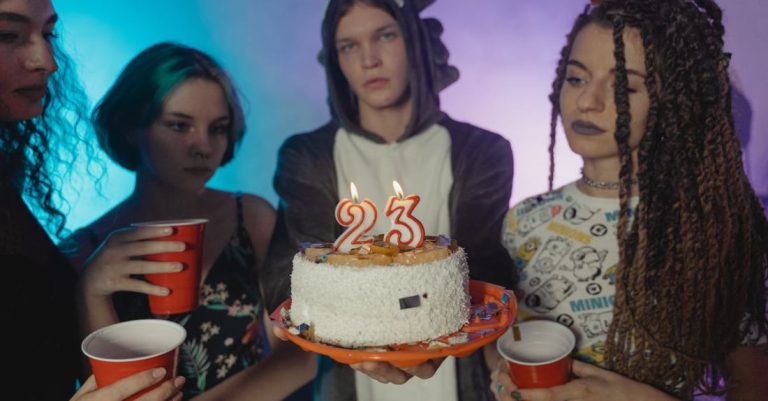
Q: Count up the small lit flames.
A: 2